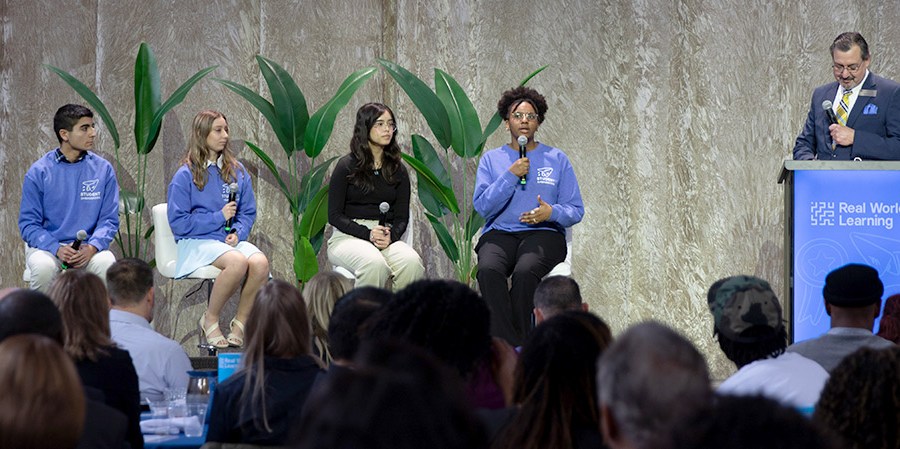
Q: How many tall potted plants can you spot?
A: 3